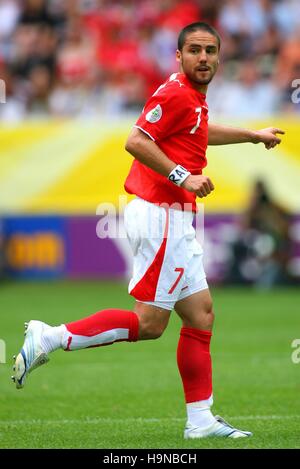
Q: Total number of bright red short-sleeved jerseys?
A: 1